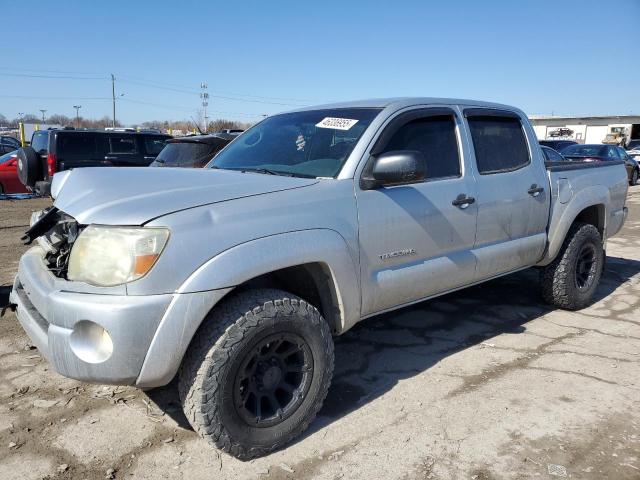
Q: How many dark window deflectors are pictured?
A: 2